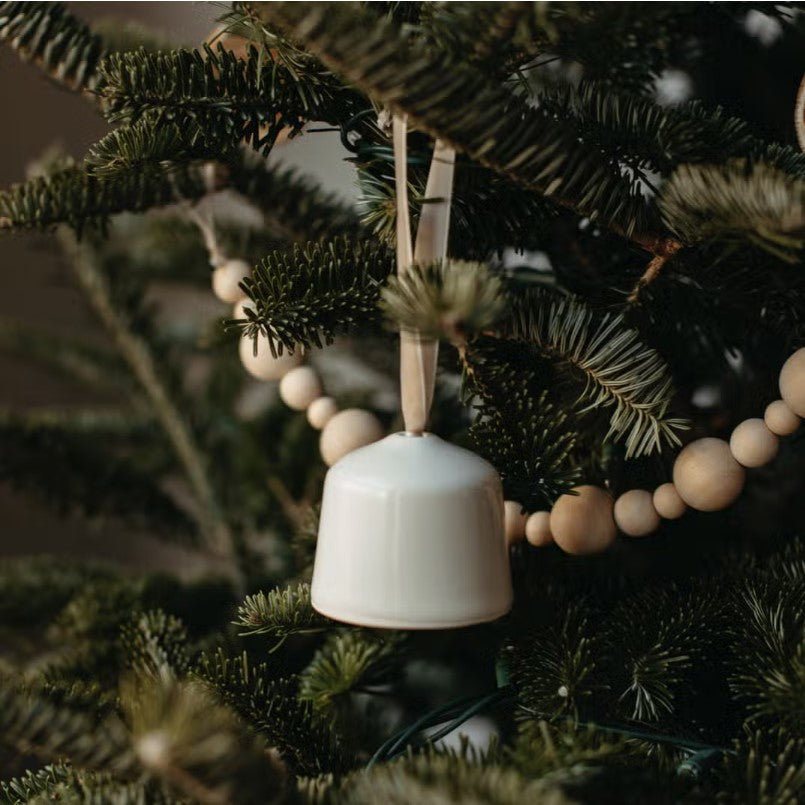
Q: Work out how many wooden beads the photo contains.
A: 15